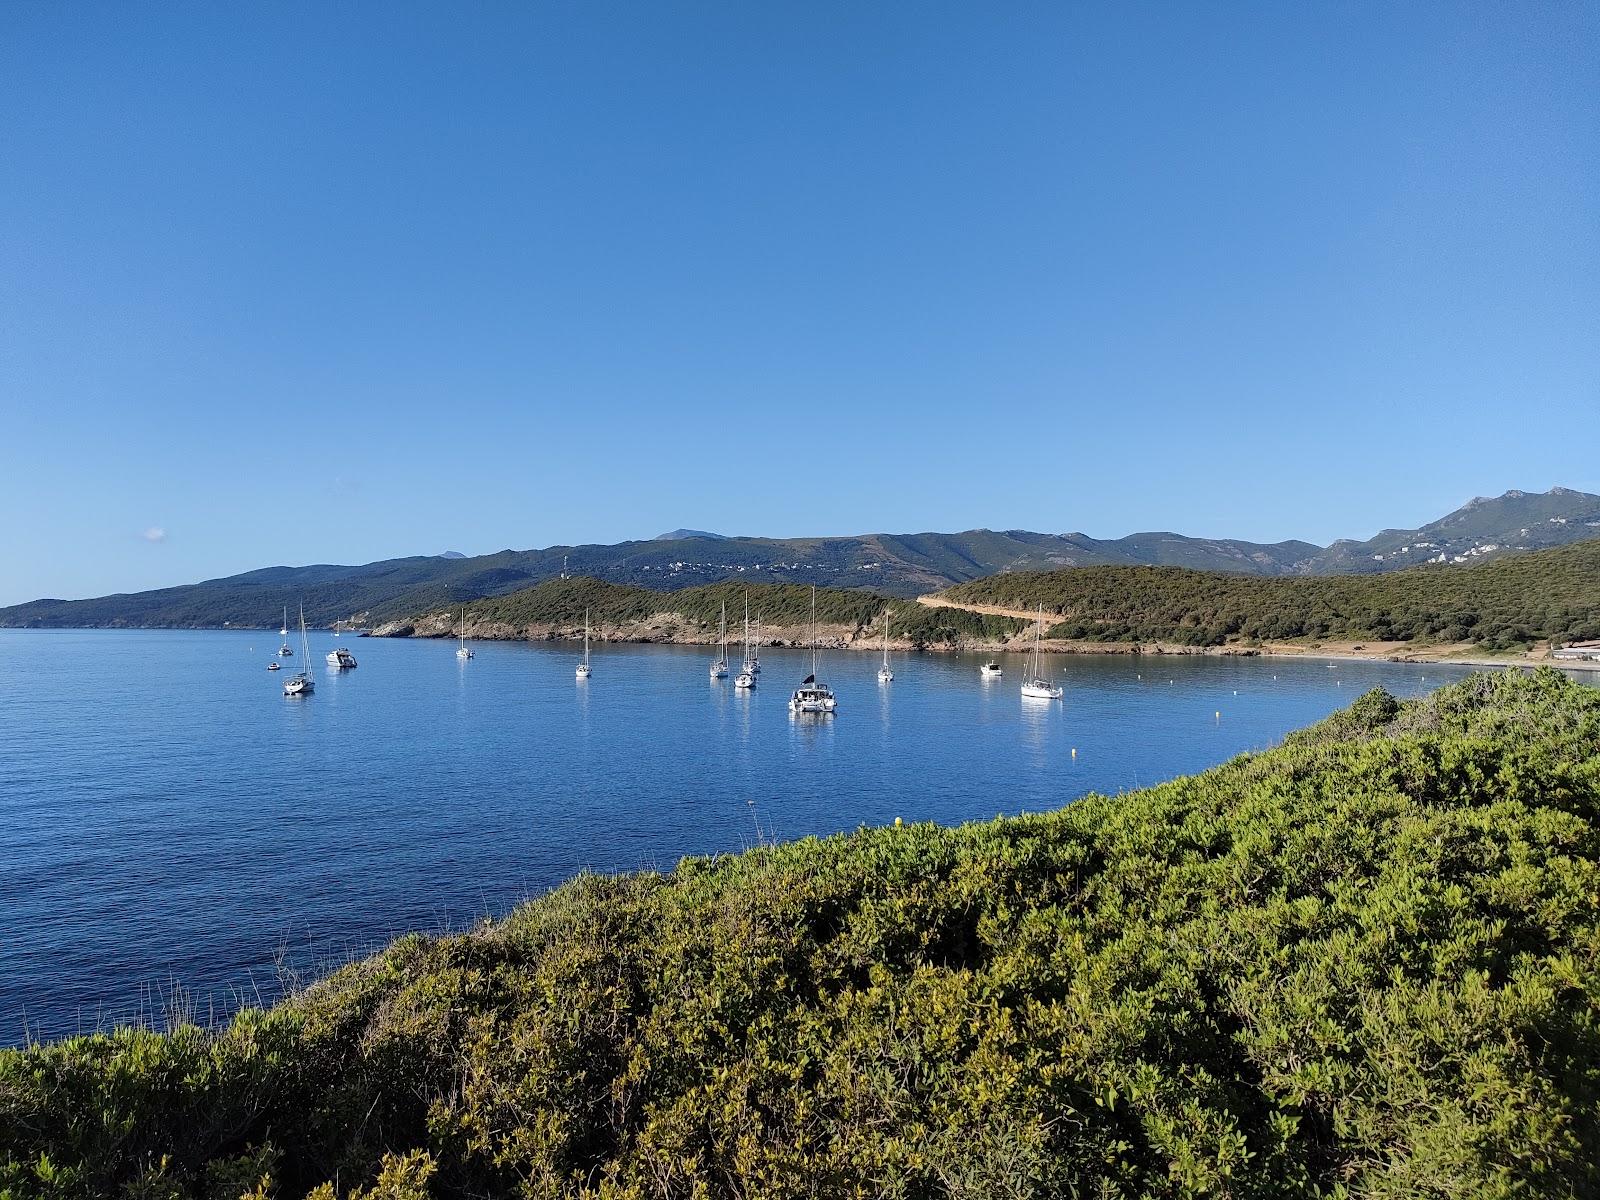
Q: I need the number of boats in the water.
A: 15